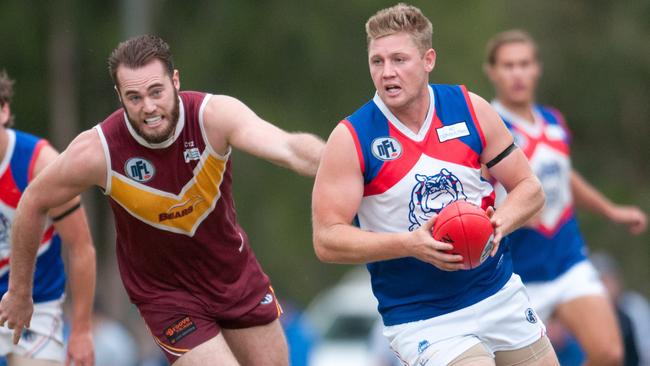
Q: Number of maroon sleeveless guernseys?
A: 1